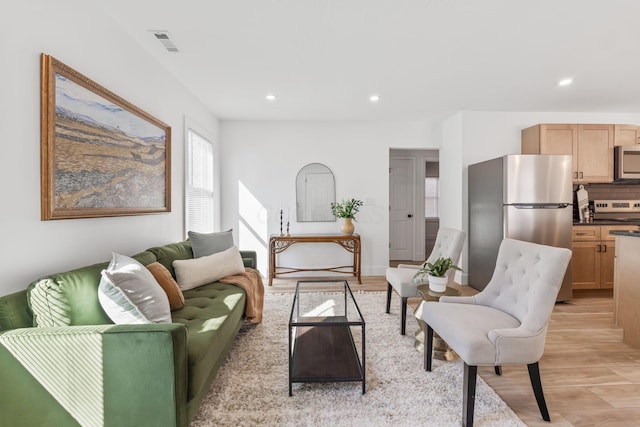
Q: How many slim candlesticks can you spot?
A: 2